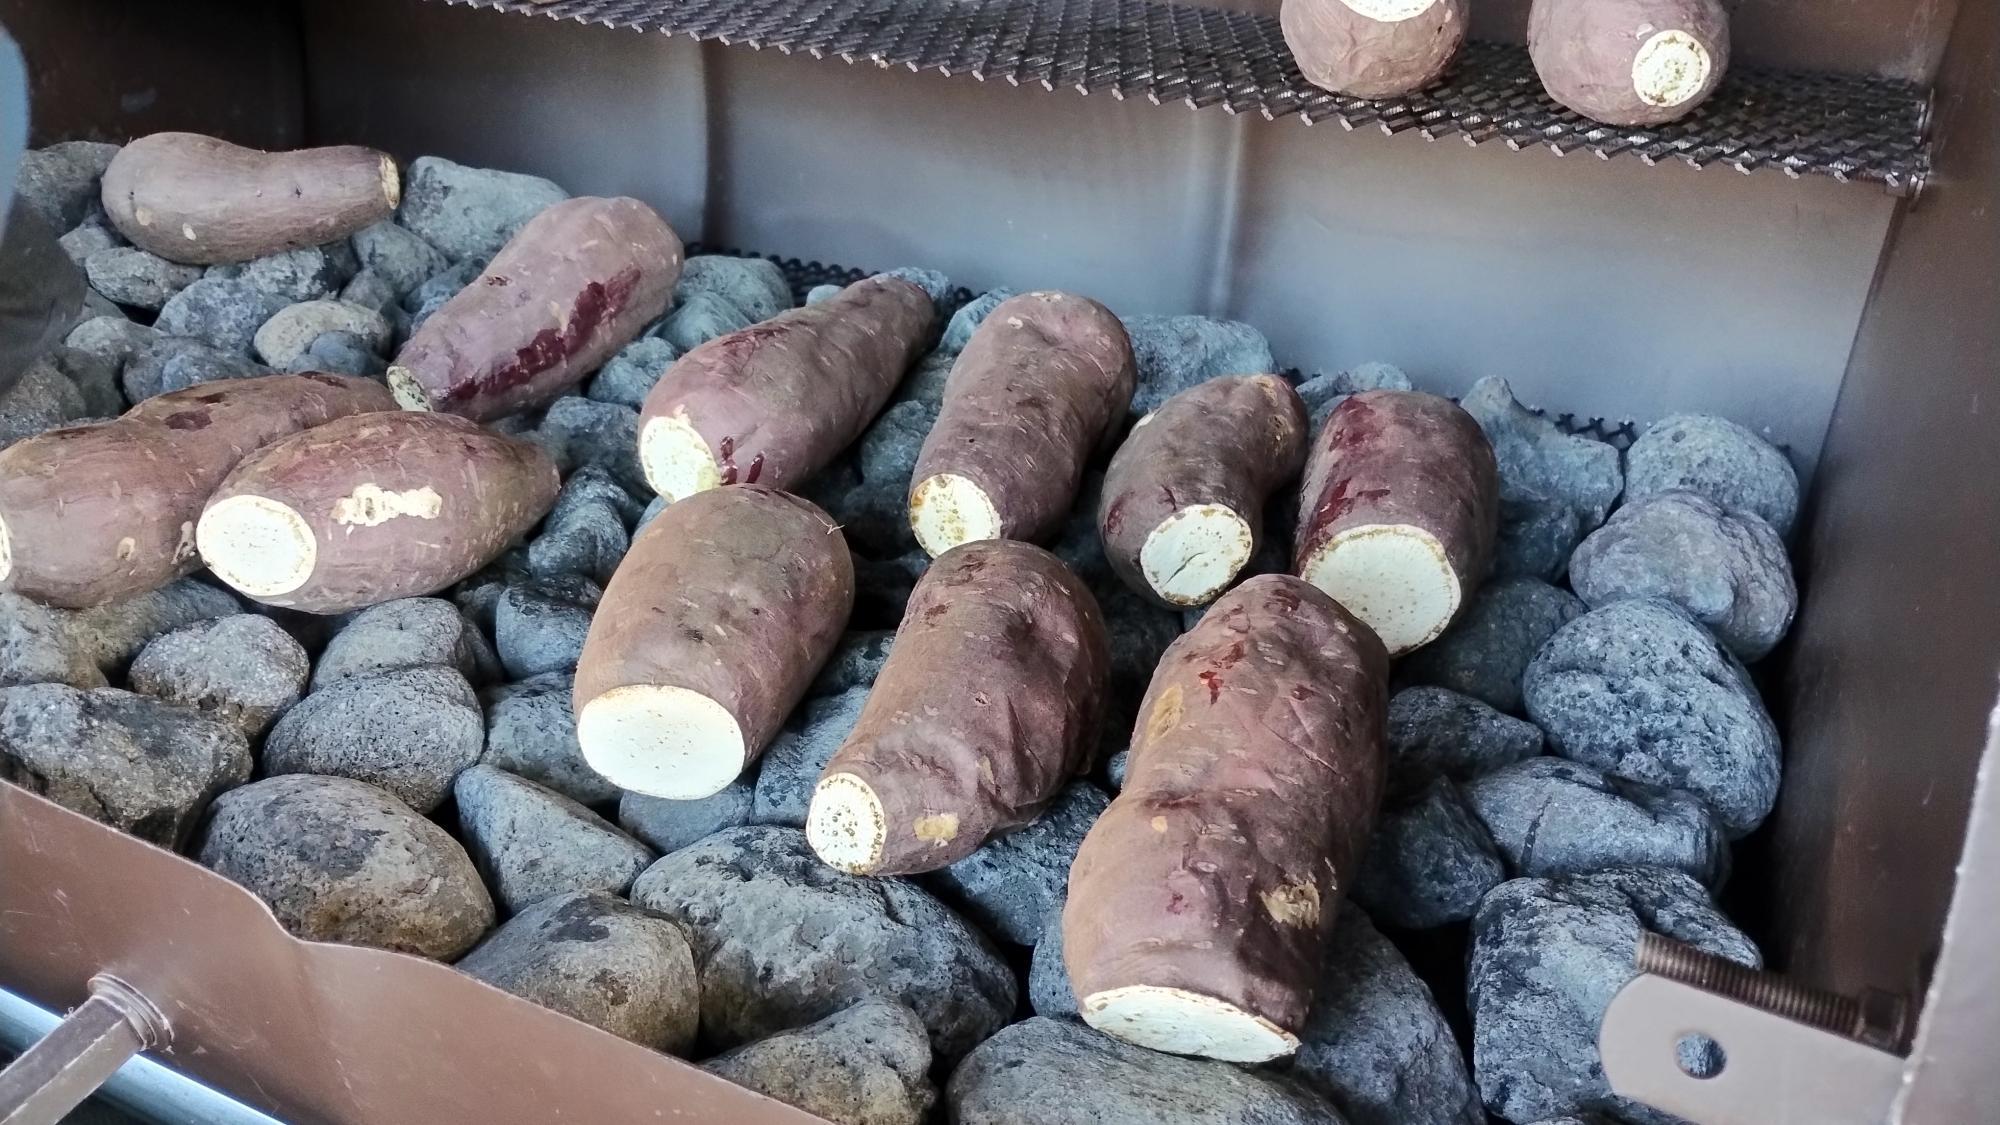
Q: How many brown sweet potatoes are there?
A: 13